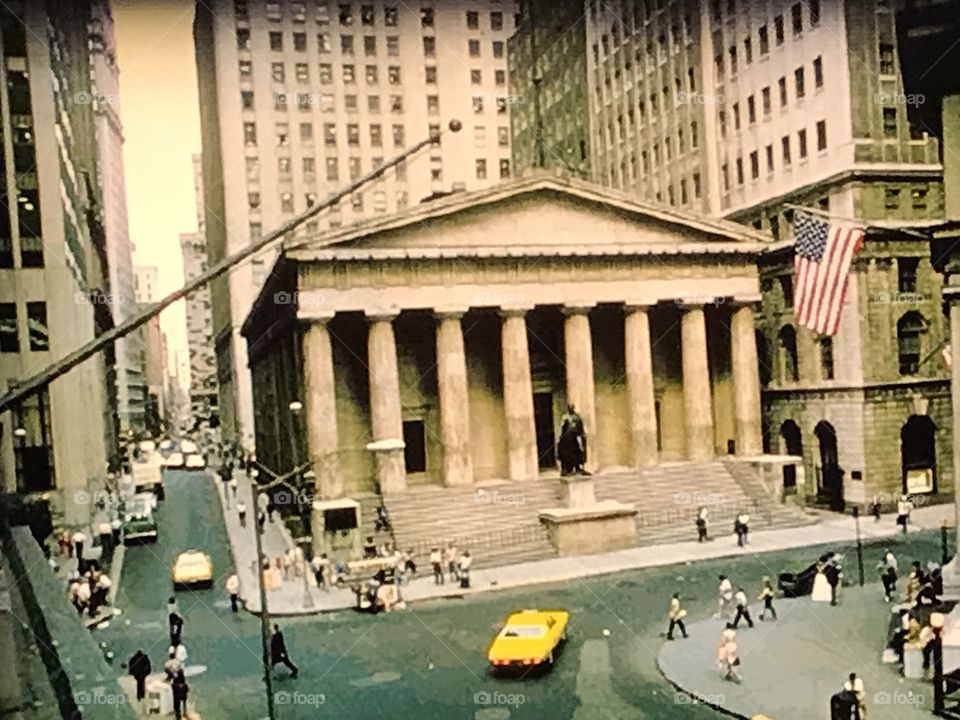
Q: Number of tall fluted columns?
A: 8